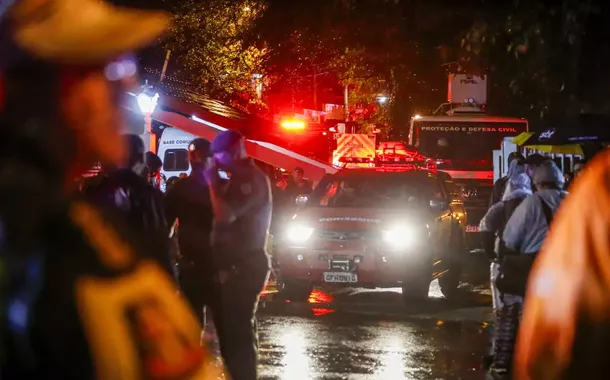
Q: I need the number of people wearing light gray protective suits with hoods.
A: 2